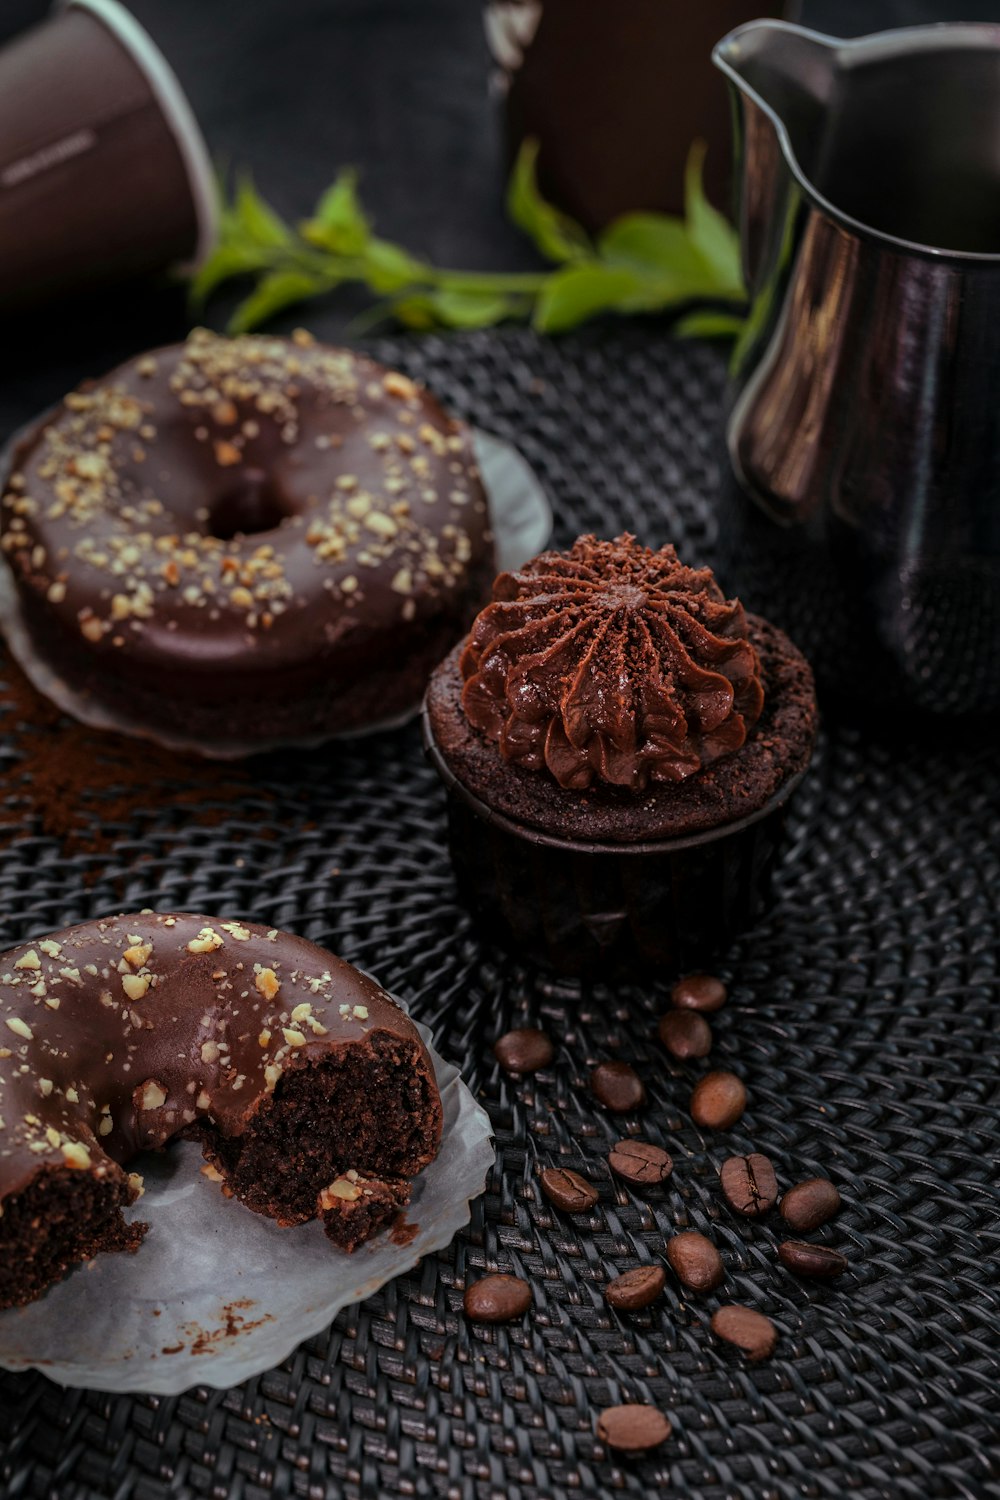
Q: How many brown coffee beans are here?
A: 15